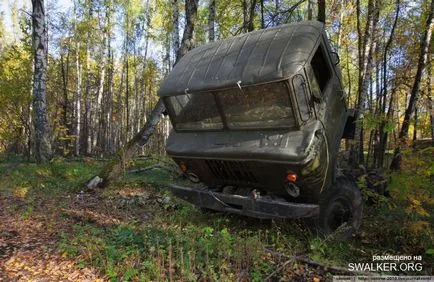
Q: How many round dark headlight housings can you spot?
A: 2